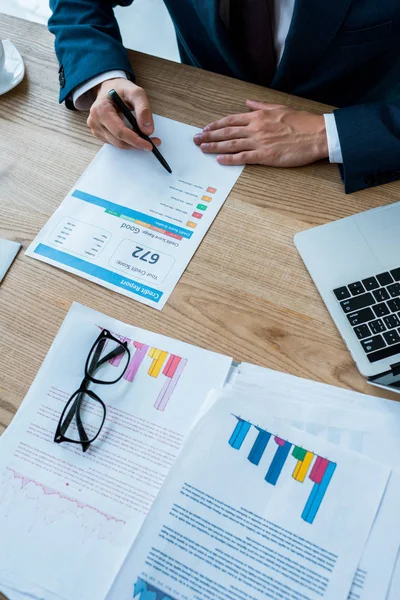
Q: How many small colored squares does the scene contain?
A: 5